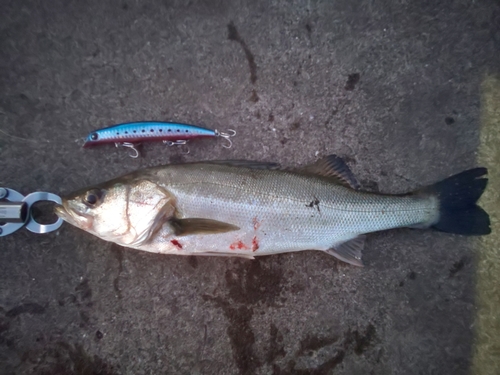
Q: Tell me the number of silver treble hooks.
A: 3